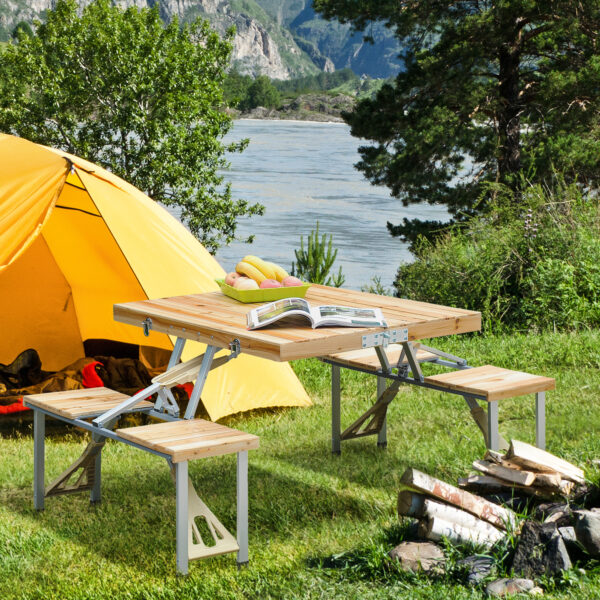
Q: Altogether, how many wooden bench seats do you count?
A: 4